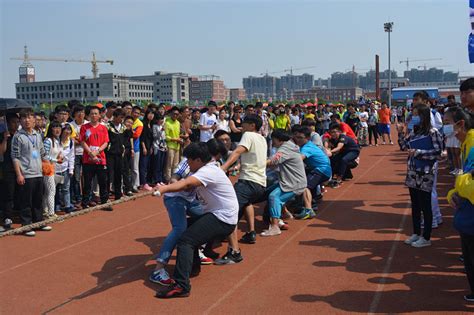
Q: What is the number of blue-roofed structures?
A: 1